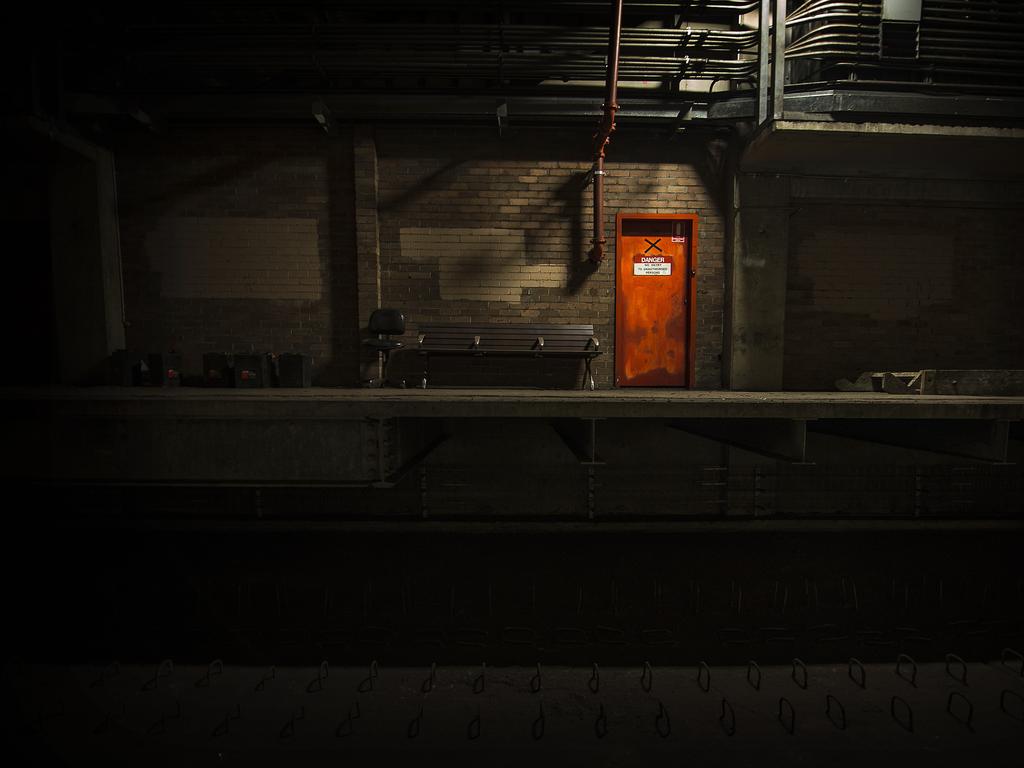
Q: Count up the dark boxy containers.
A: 5